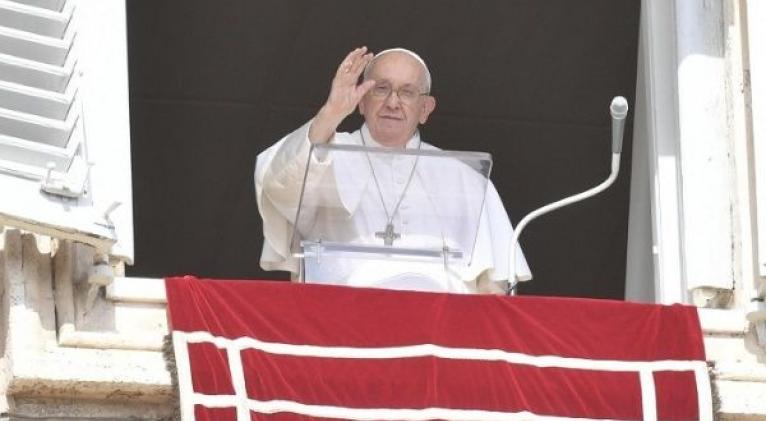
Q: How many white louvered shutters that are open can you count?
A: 1